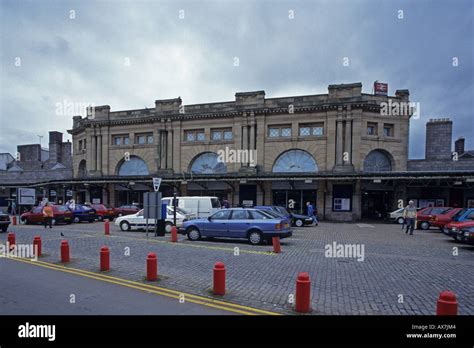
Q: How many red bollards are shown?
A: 12